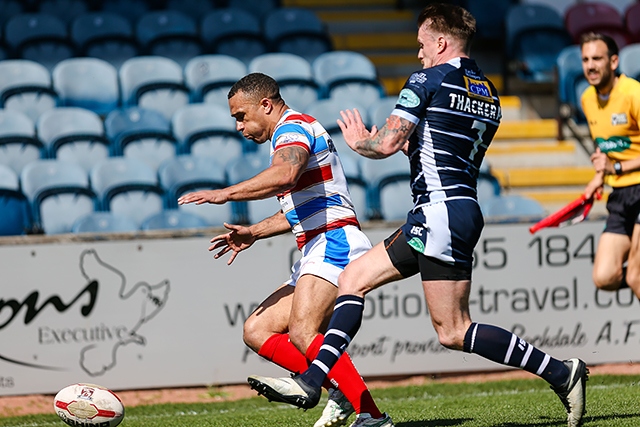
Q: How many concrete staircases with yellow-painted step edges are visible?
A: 1